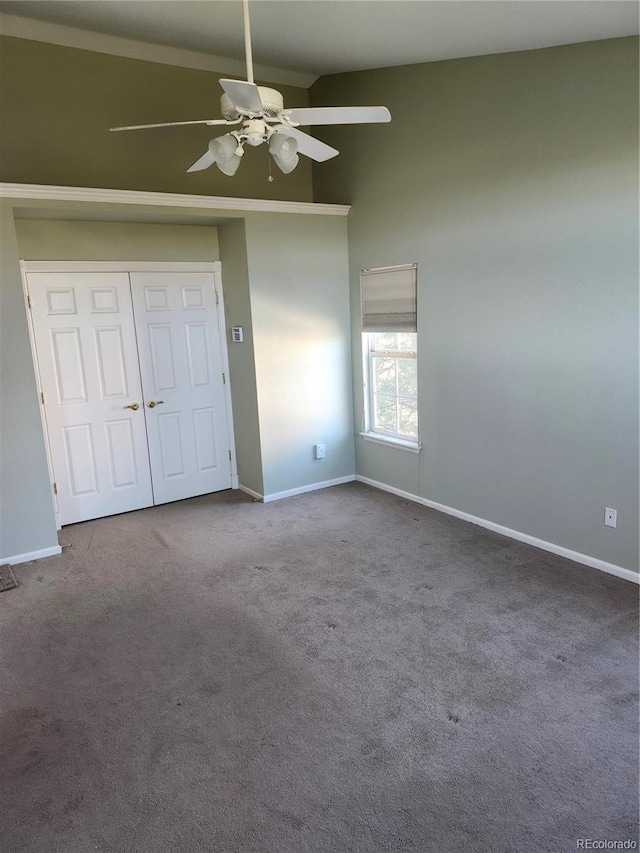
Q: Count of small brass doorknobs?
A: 2